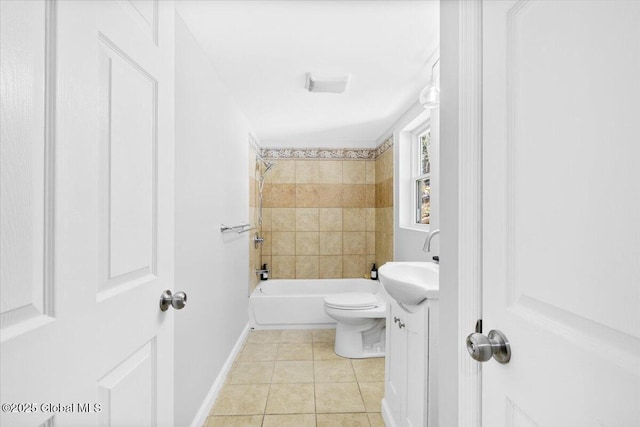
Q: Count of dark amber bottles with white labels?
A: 2